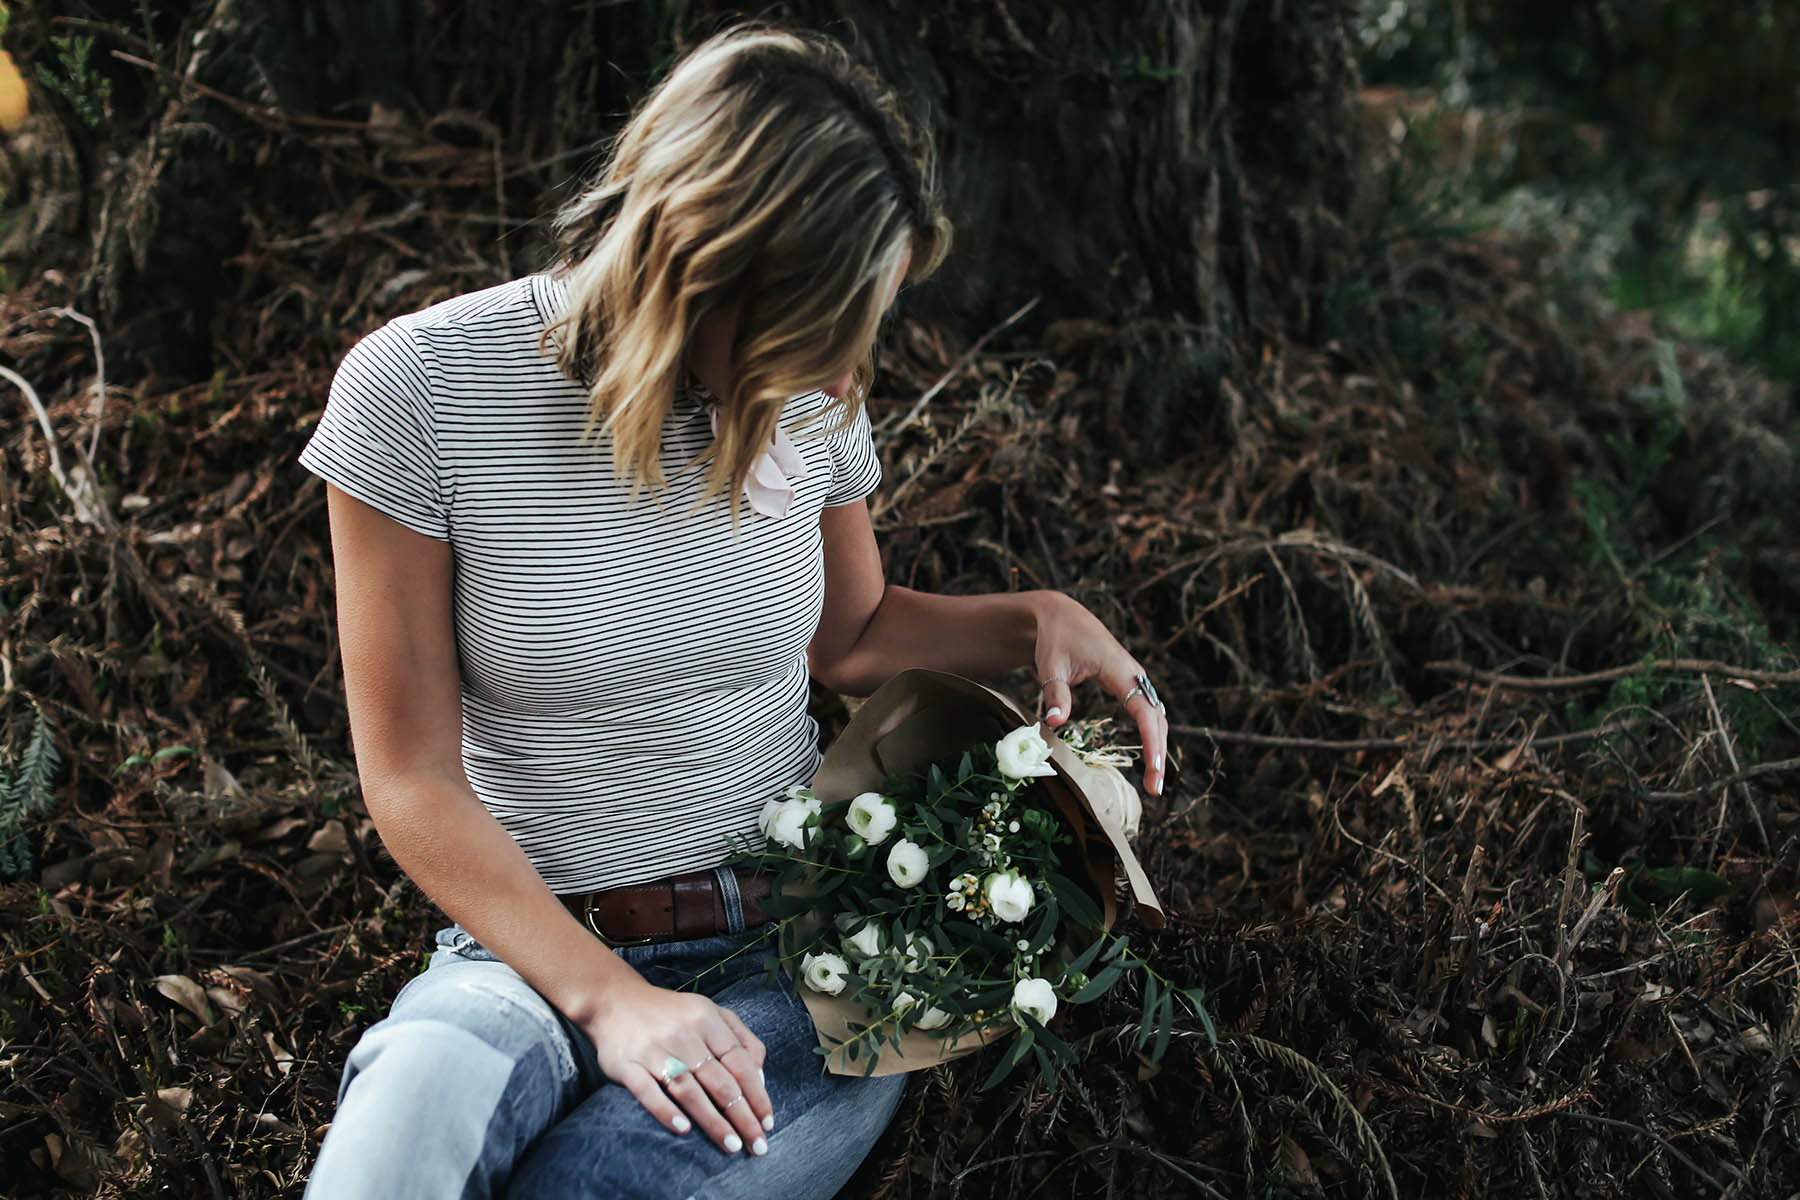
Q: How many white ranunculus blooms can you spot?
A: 10